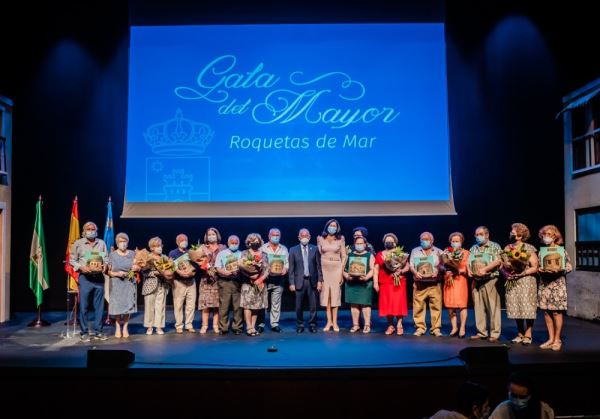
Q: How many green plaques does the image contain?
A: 8